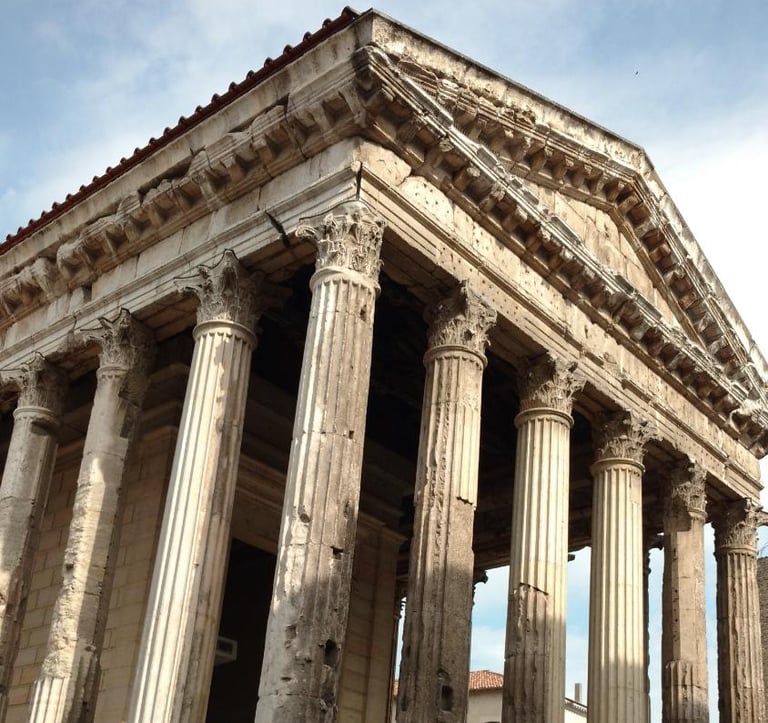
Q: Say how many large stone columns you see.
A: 9